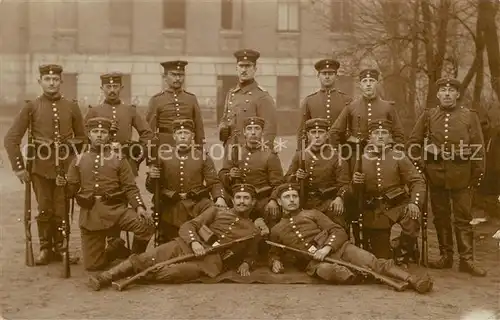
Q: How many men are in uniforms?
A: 14